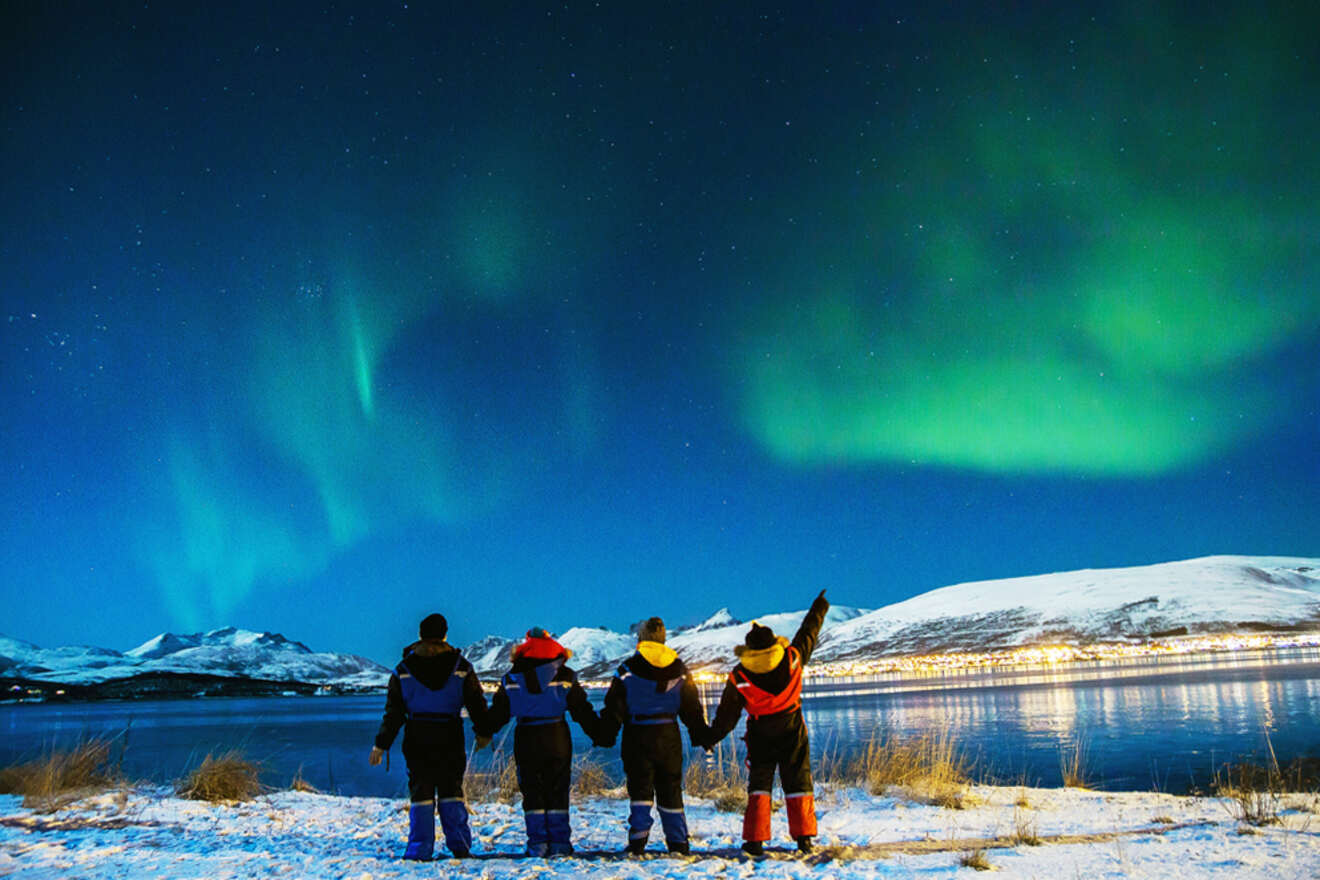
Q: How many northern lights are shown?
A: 2